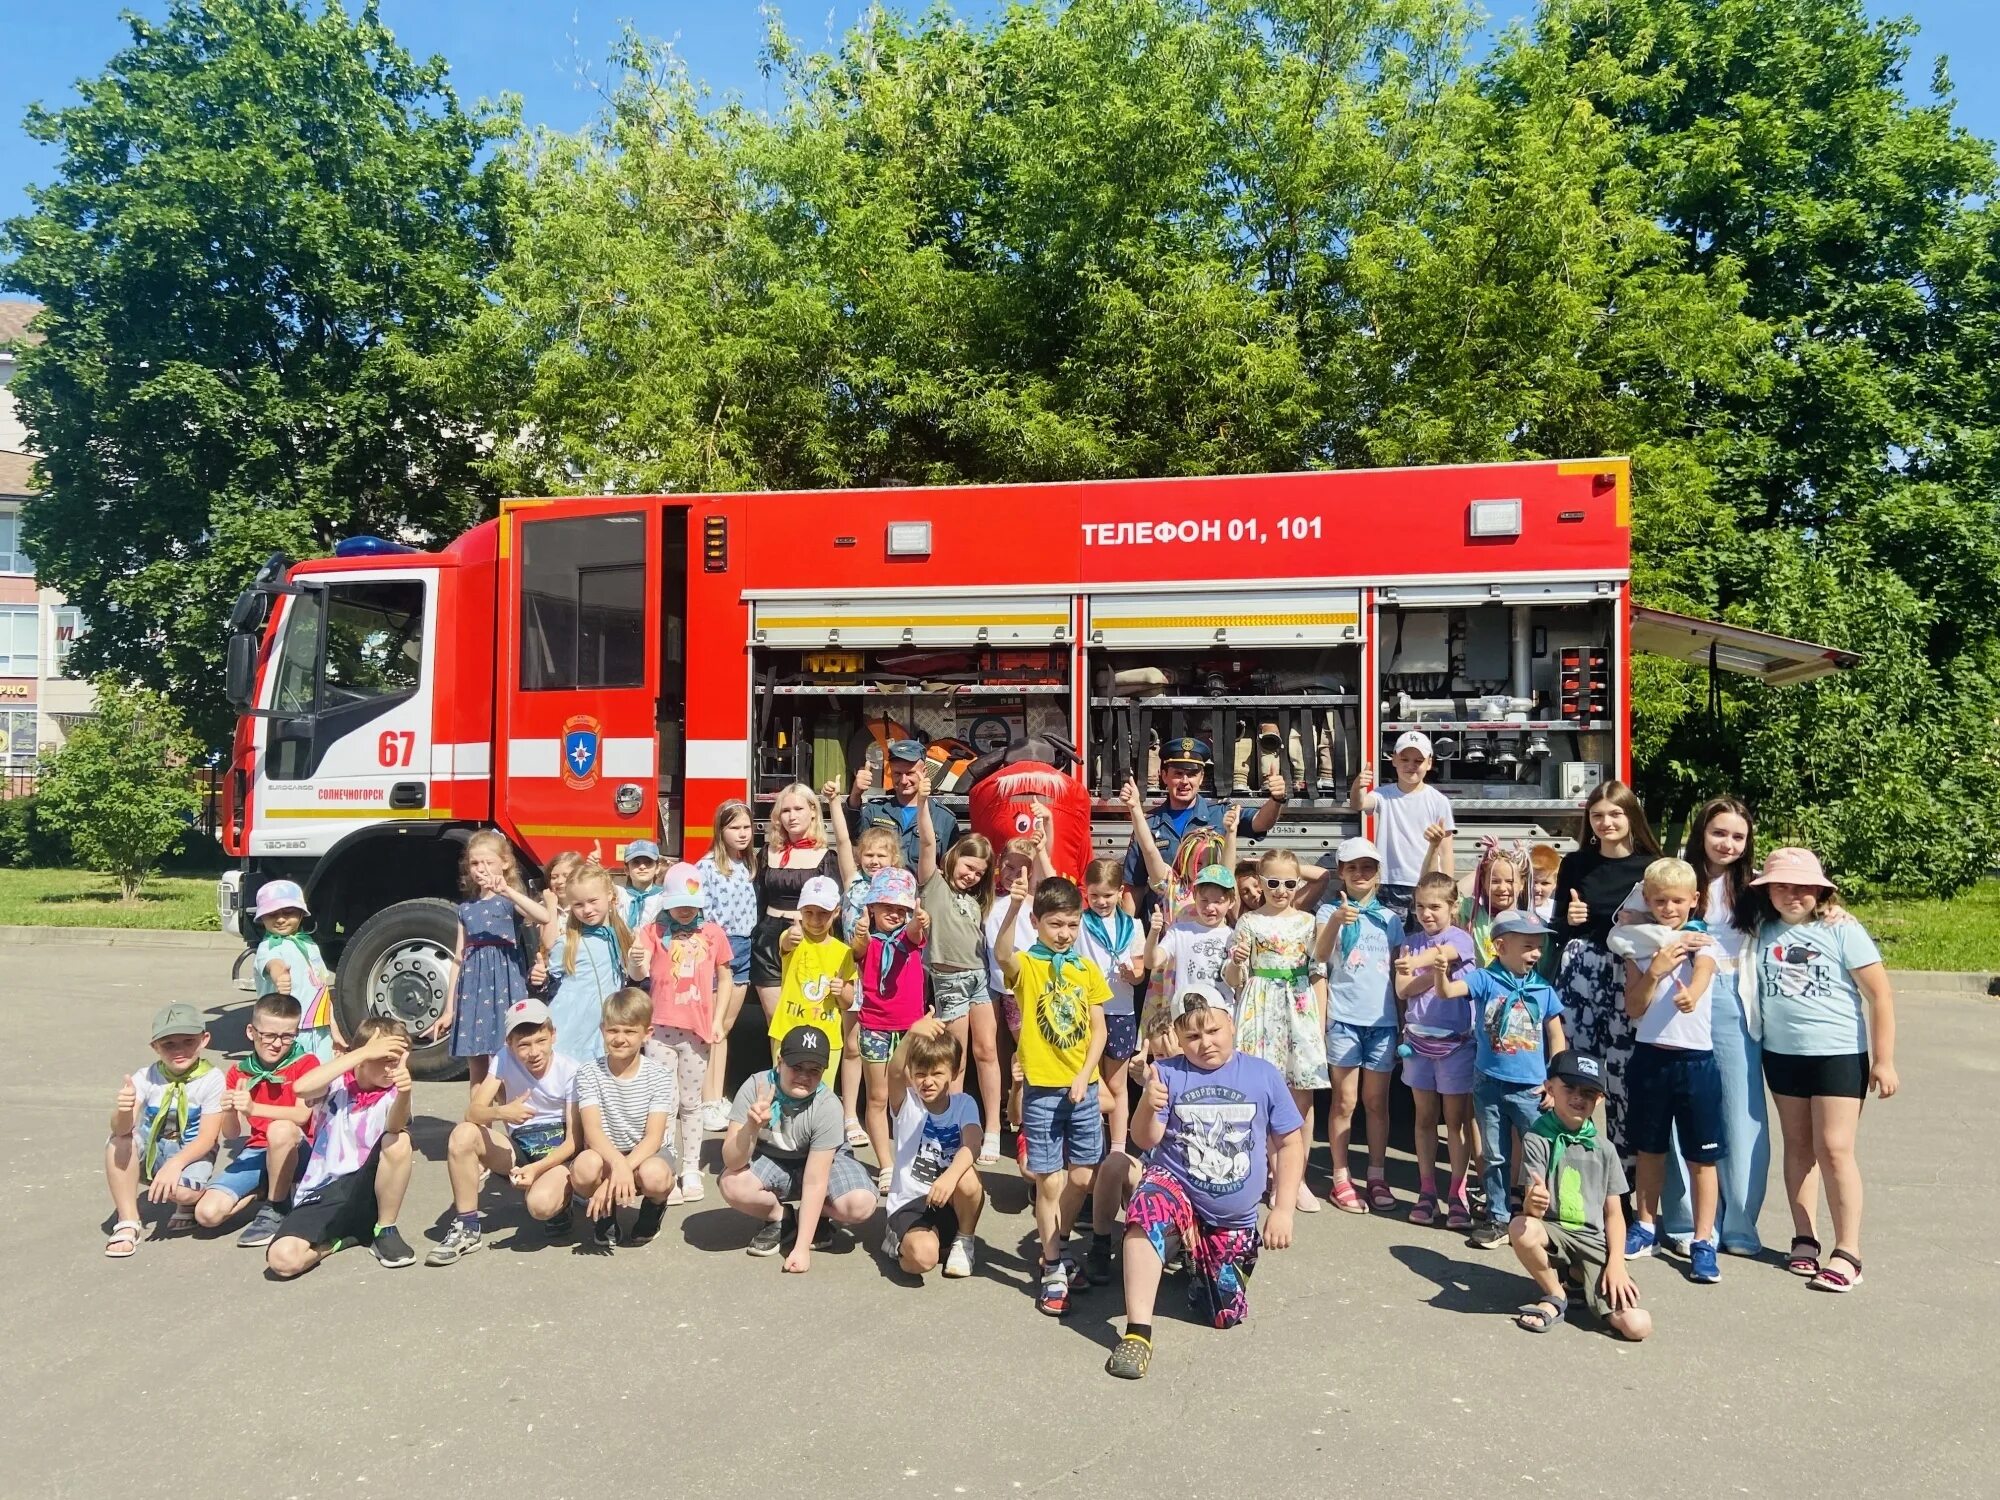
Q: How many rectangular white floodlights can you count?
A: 2